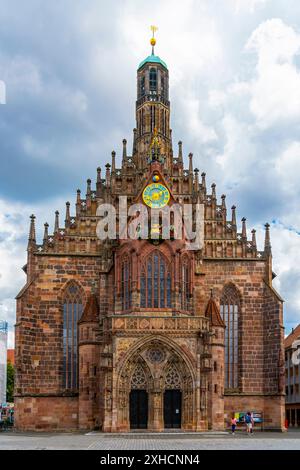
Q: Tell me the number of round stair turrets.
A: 2